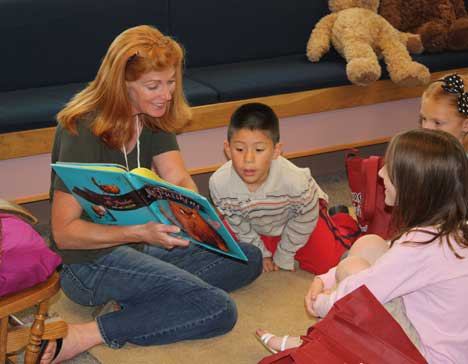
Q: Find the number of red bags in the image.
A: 2